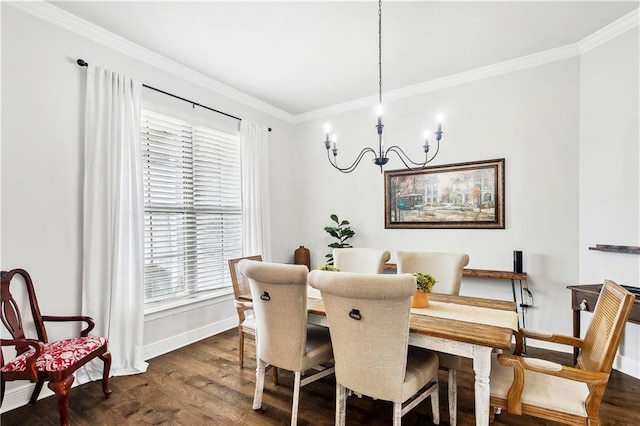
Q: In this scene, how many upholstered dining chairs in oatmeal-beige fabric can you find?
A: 4